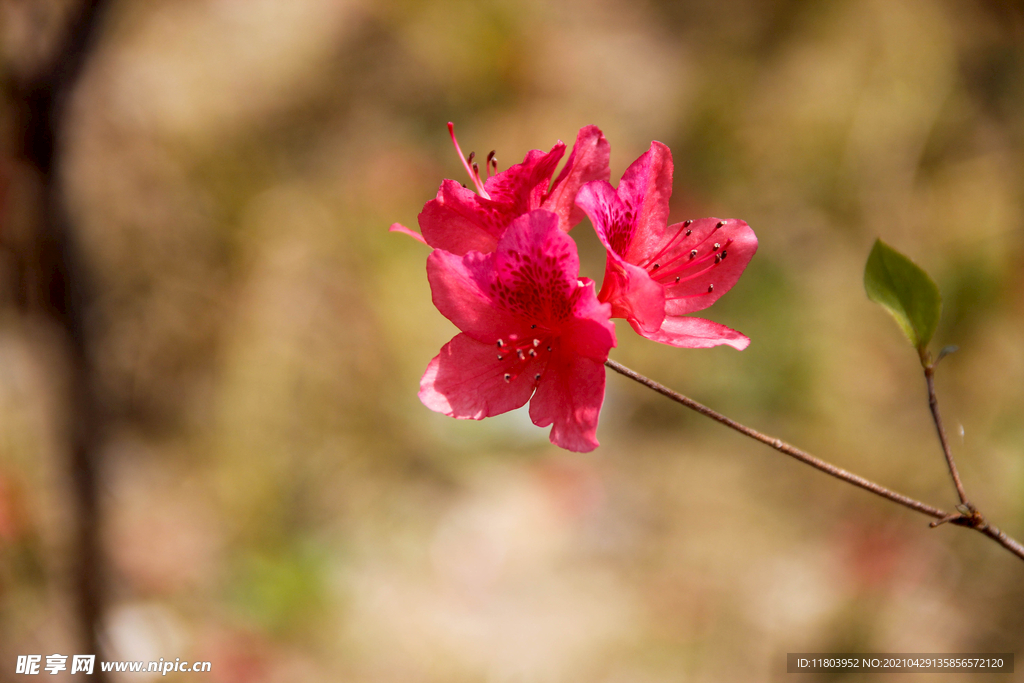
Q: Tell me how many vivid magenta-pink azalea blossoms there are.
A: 3